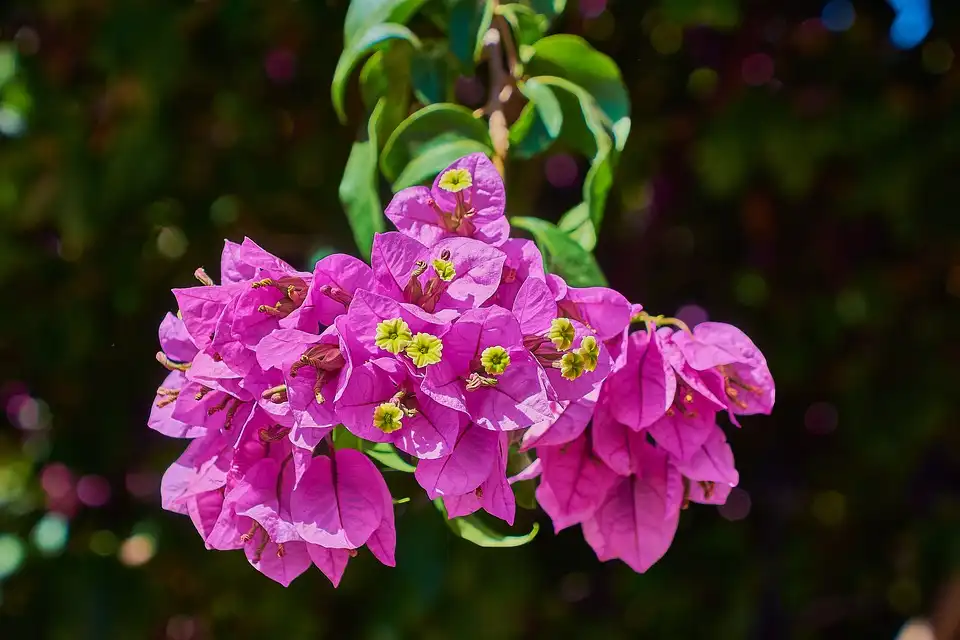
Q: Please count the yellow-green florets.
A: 9